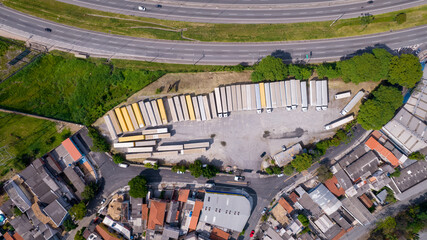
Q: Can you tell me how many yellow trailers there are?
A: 7